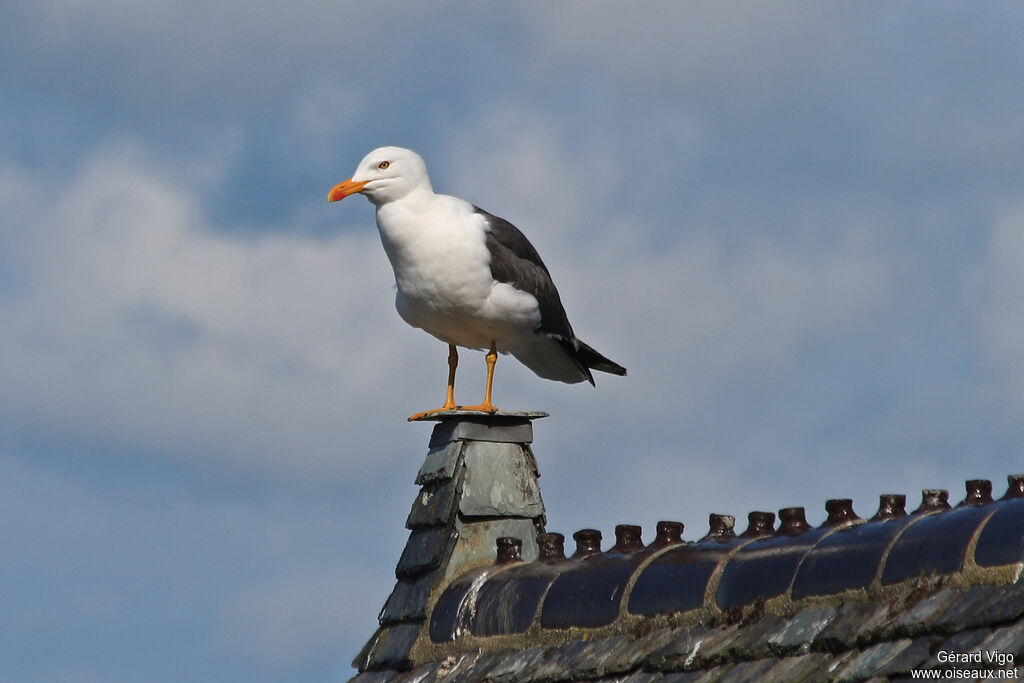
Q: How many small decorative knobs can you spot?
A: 13